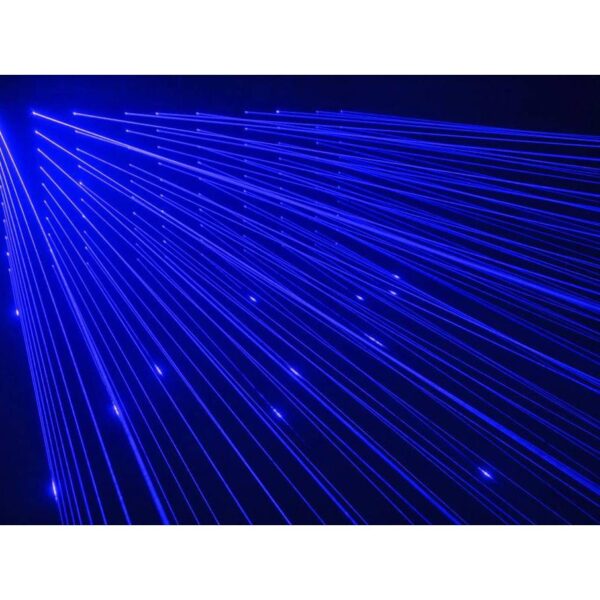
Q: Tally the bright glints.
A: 12